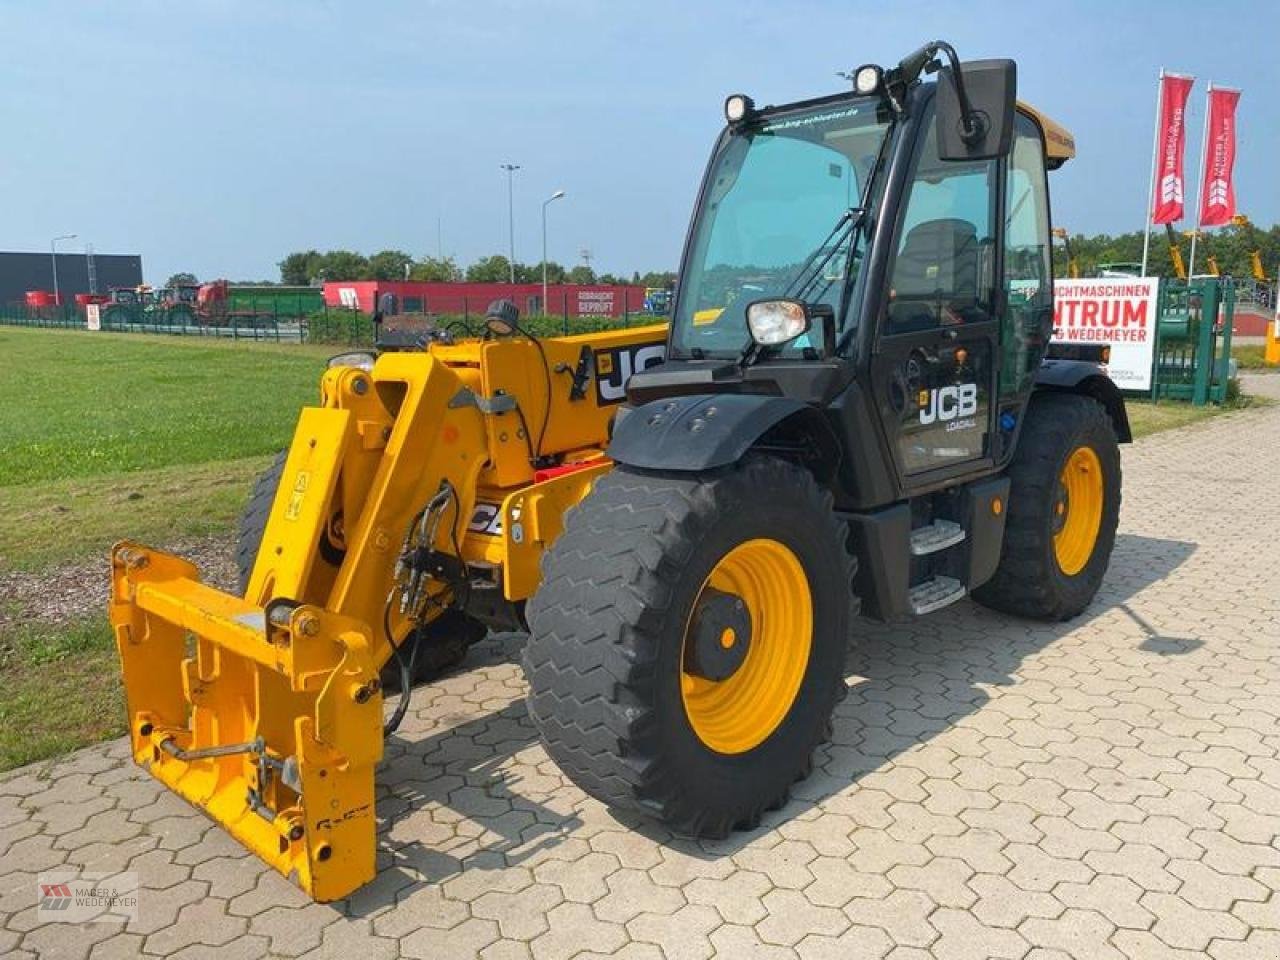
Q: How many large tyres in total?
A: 3